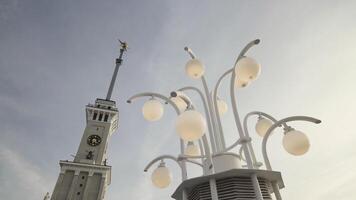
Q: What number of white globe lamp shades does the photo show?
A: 11